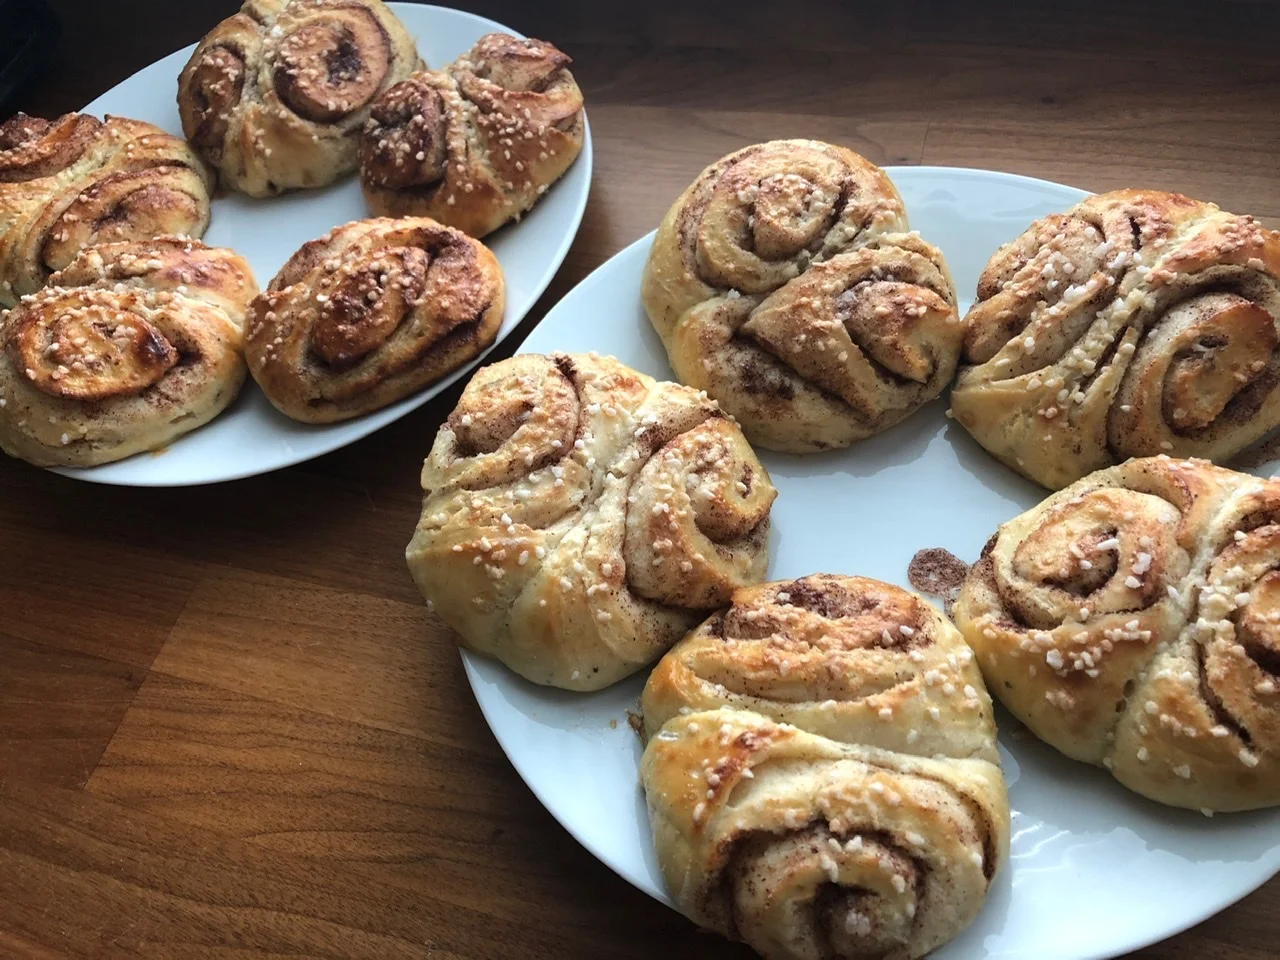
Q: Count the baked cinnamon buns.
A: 10